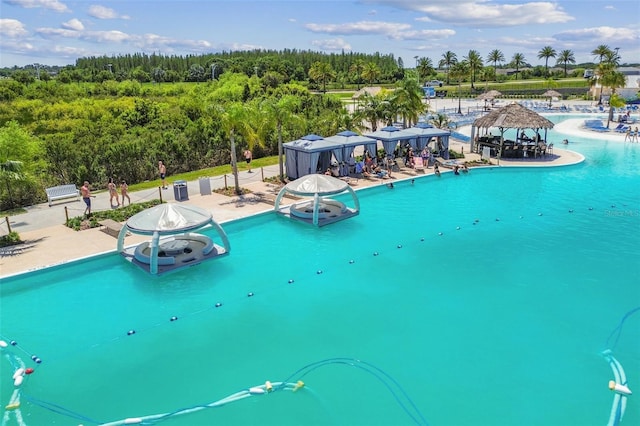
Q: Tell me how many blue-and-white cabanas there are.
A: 4